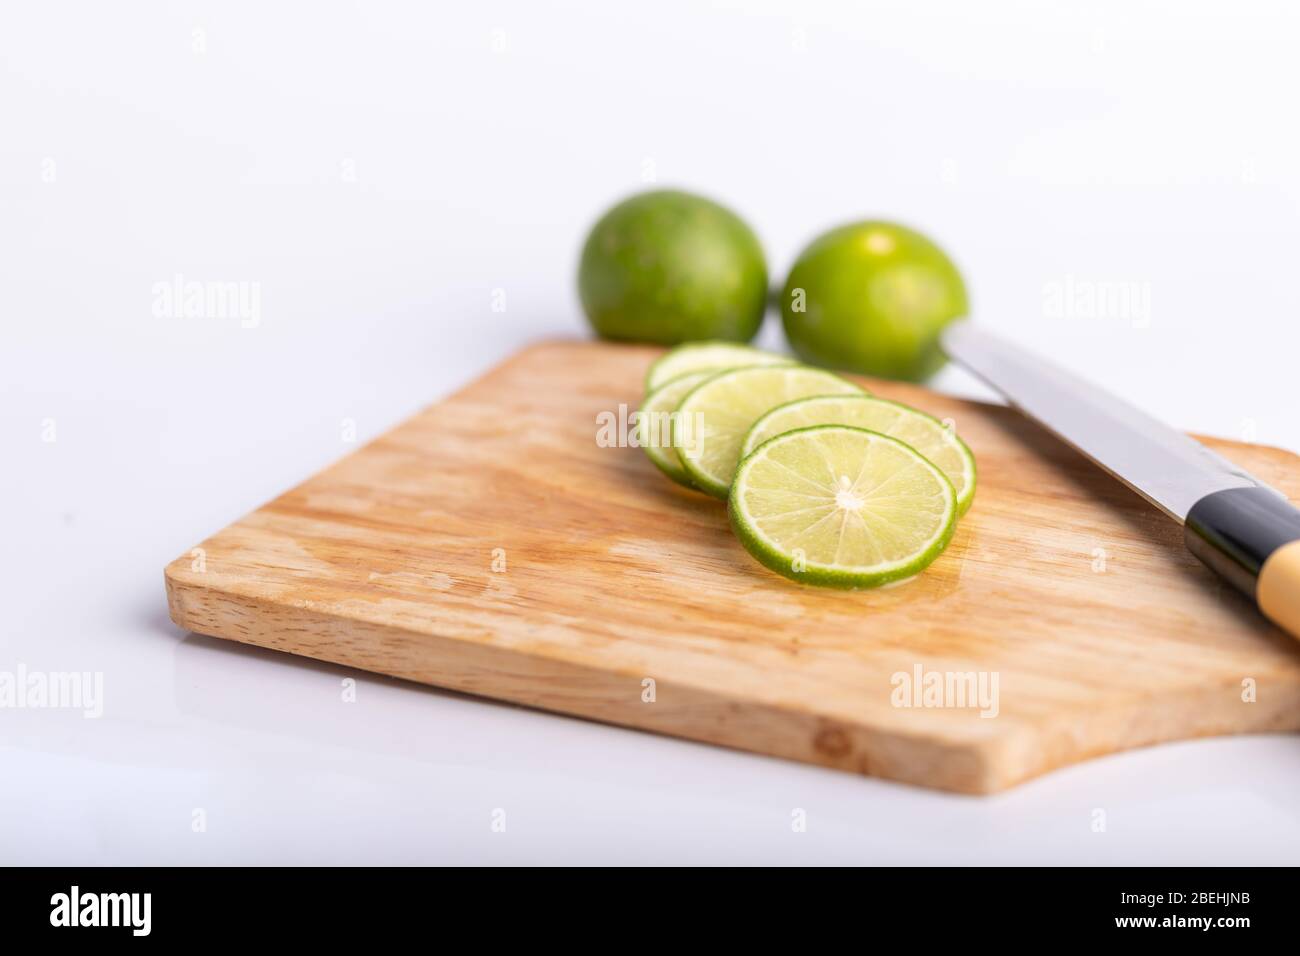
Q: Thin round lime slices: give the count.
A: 5